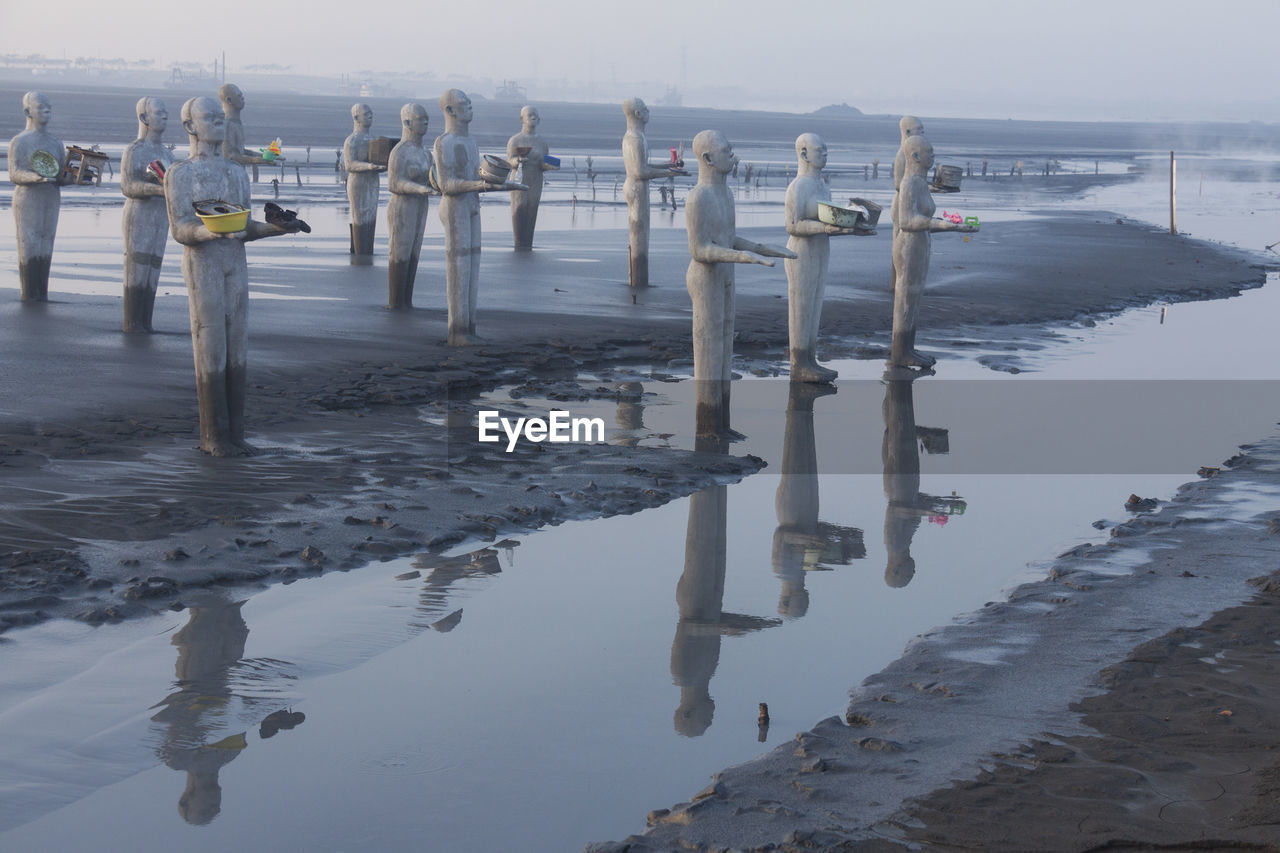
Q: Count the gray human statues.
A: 13